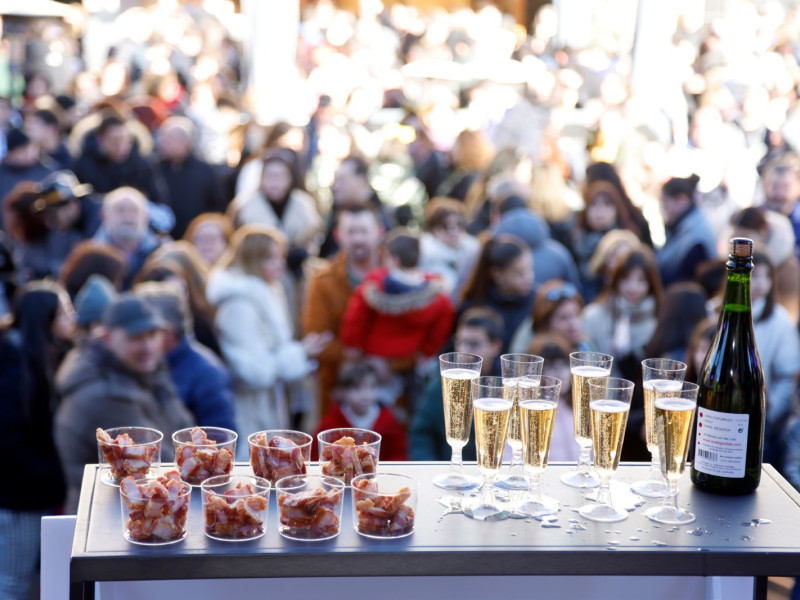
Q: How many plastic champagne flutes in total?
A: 8